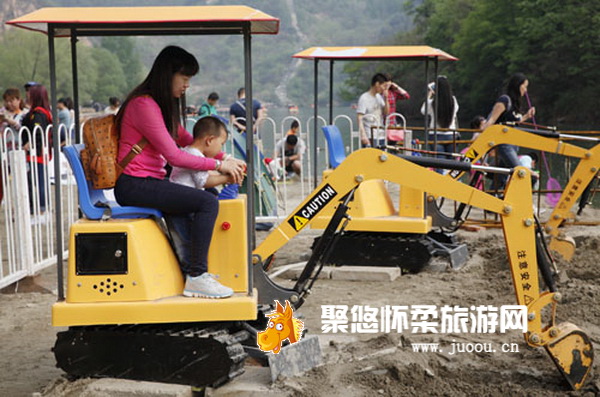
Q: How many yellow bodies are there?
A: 2